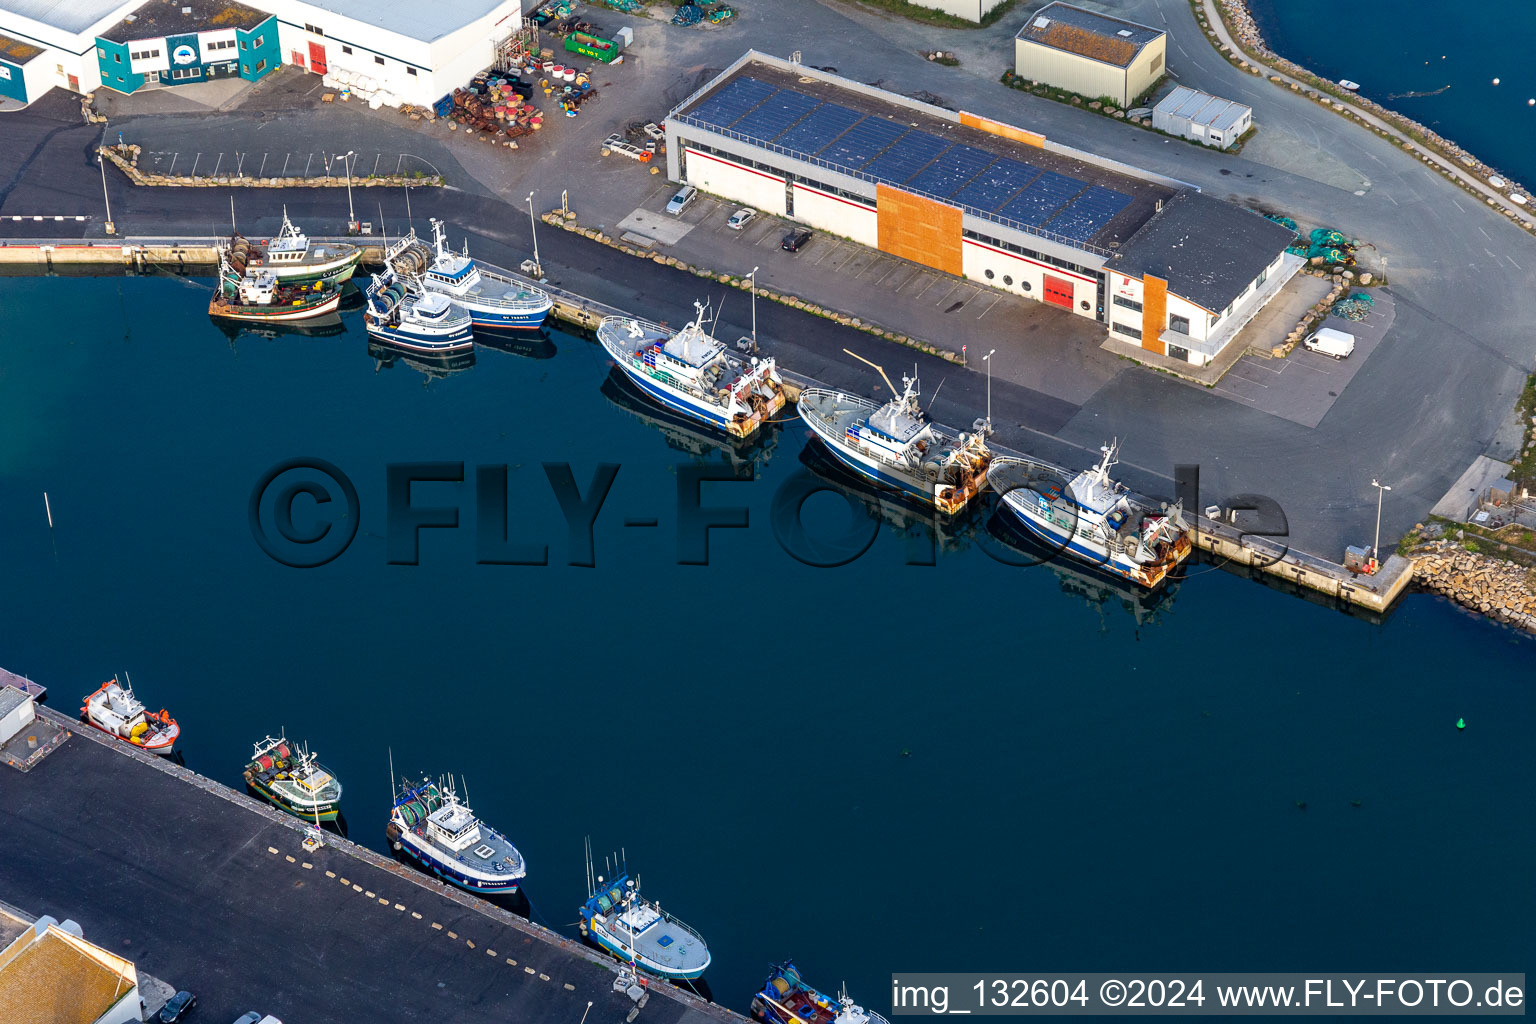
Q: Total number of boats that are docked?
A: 12